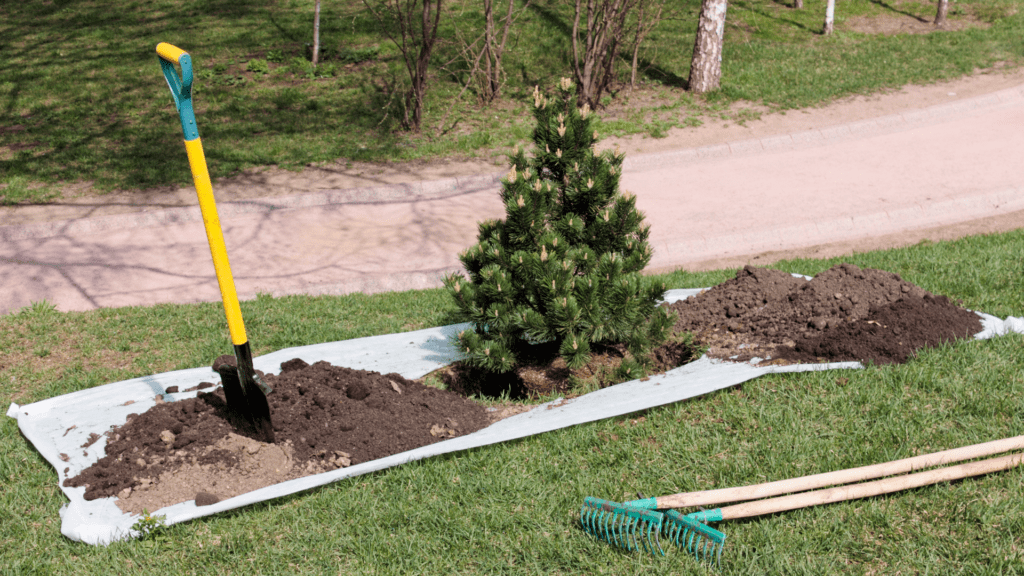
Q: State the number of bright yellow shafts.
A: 1